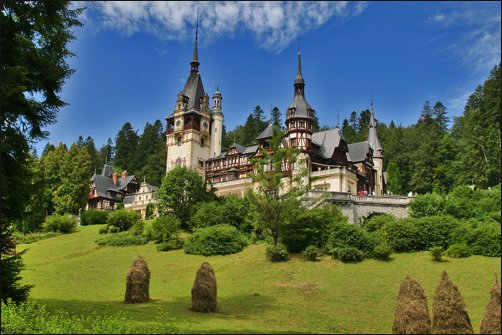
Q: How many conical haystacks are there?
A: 5